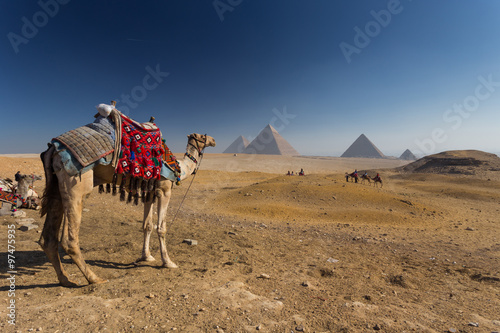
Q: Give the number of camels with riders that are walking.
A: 3